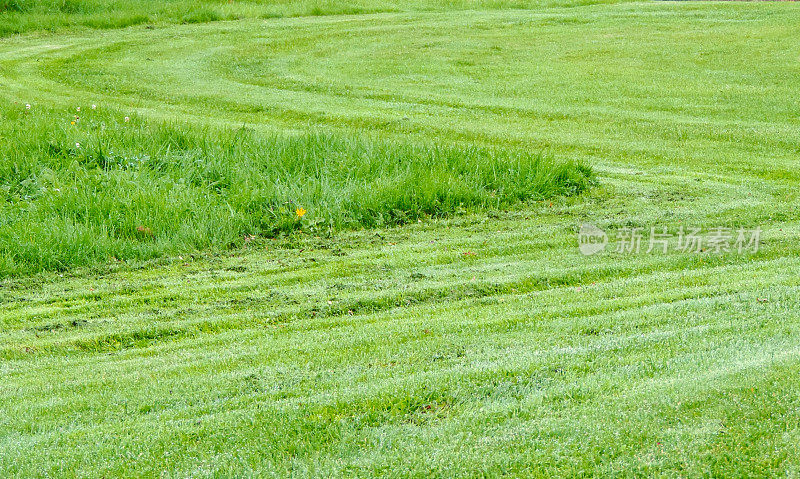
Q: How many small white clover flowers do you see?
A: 5